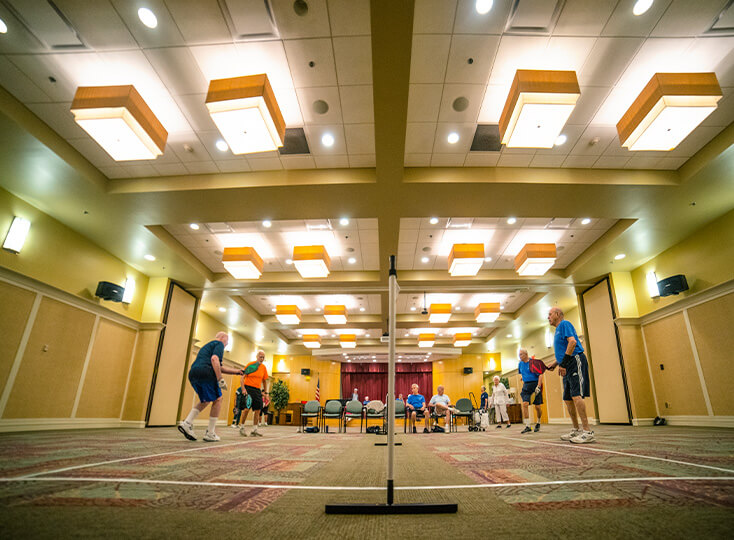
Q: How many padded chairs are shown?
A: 8